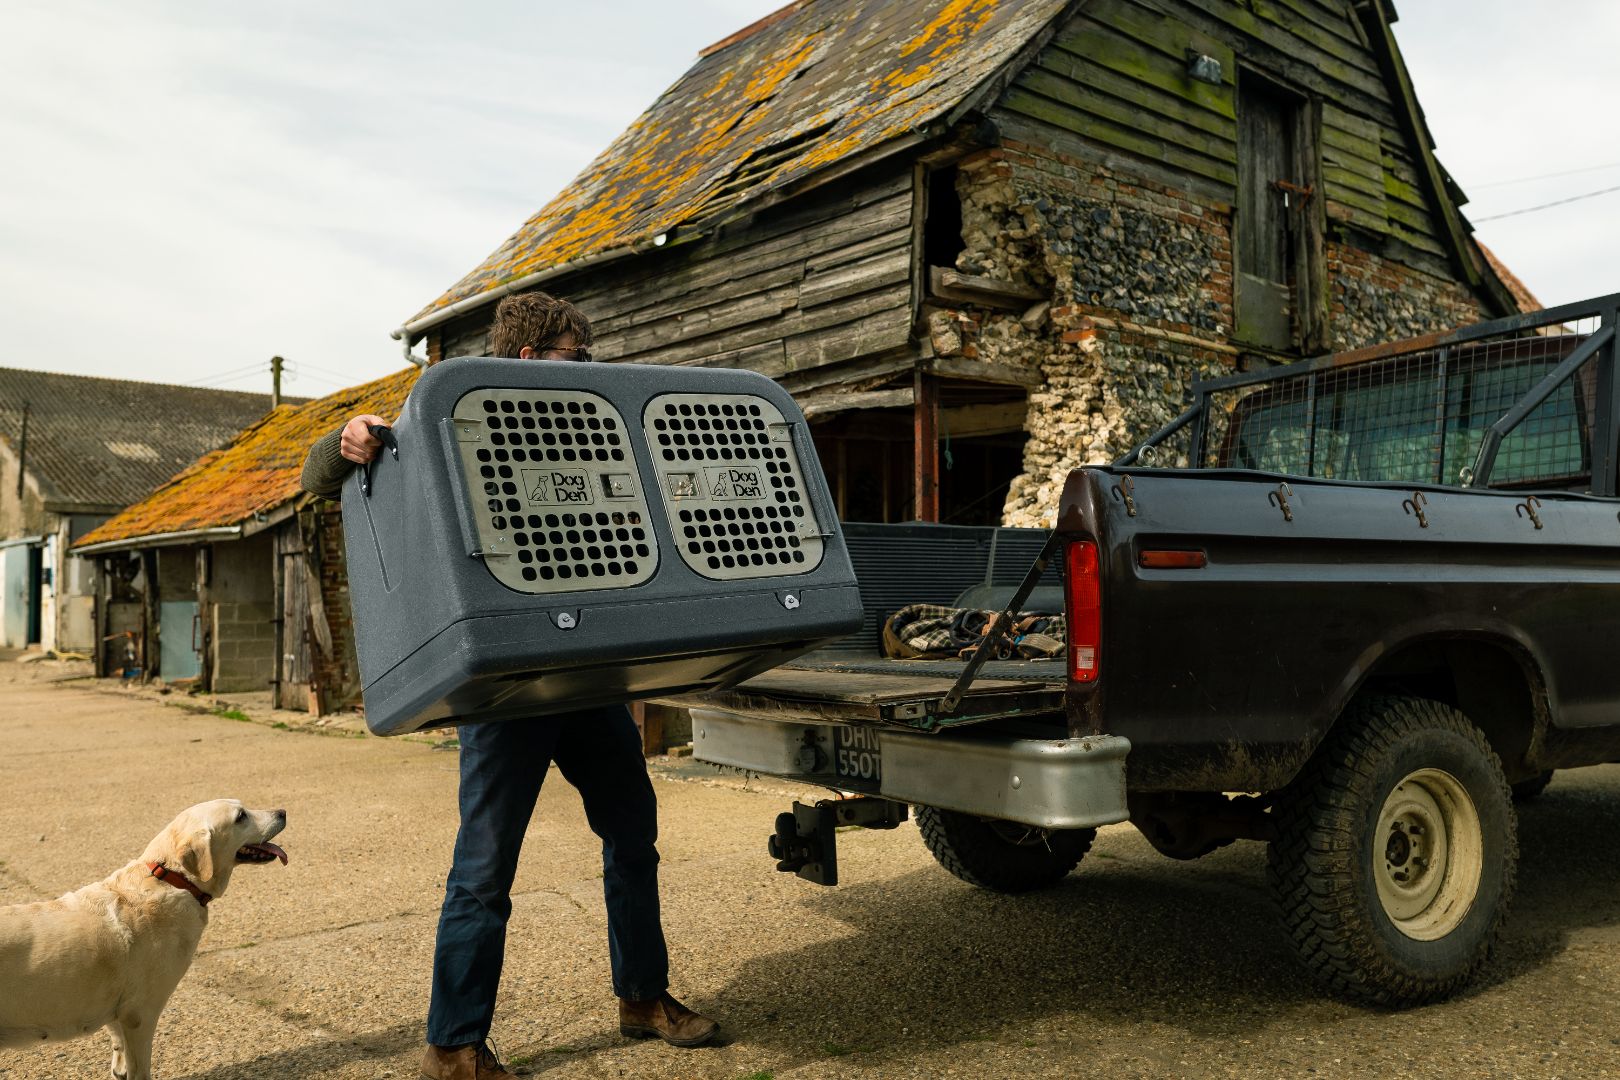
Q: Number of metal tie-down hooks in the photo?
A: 4